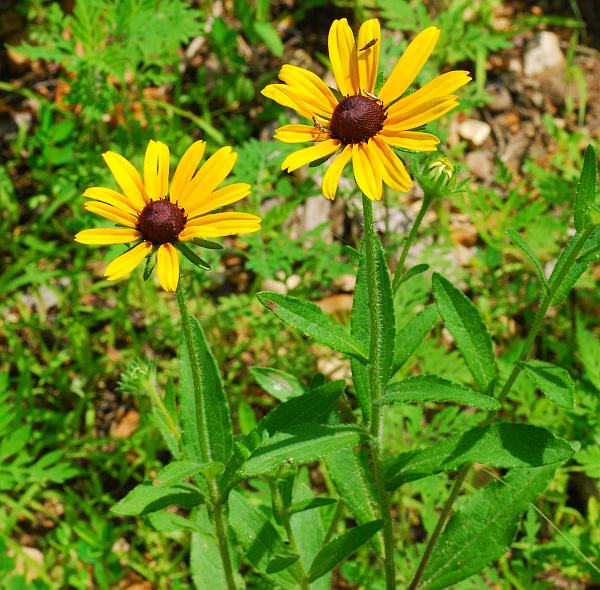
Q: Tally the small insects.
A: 3